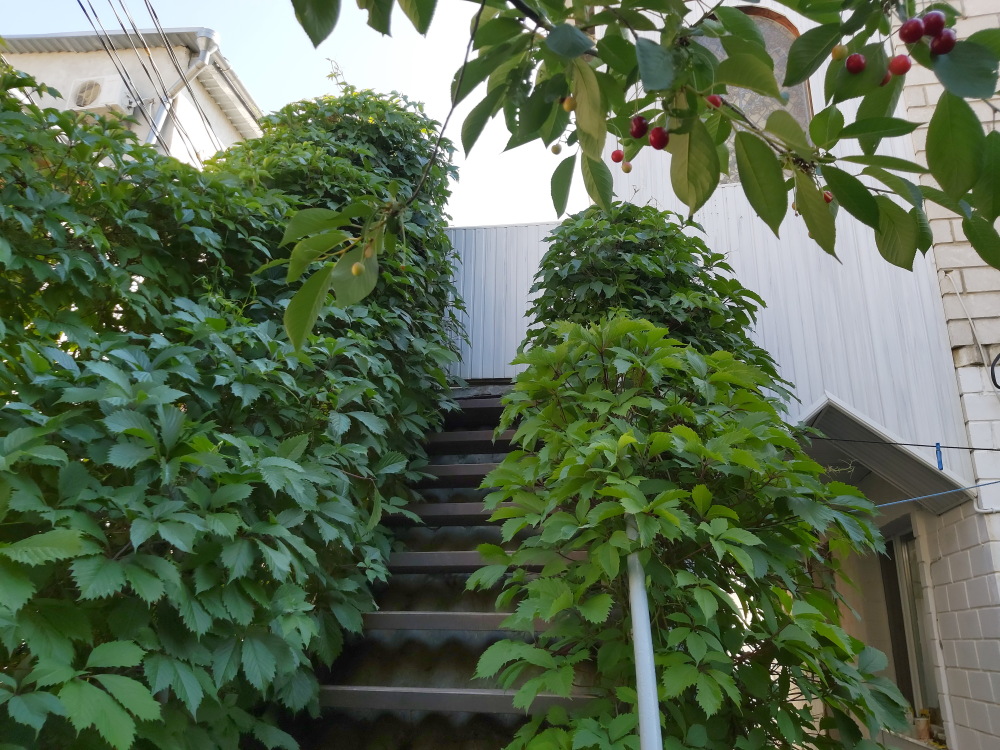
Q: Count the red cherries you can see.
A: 11